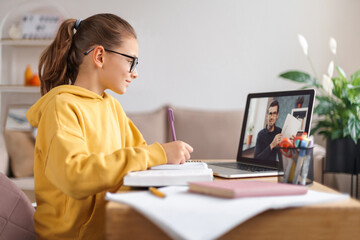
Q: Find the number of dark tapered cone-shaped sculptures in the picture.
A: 0